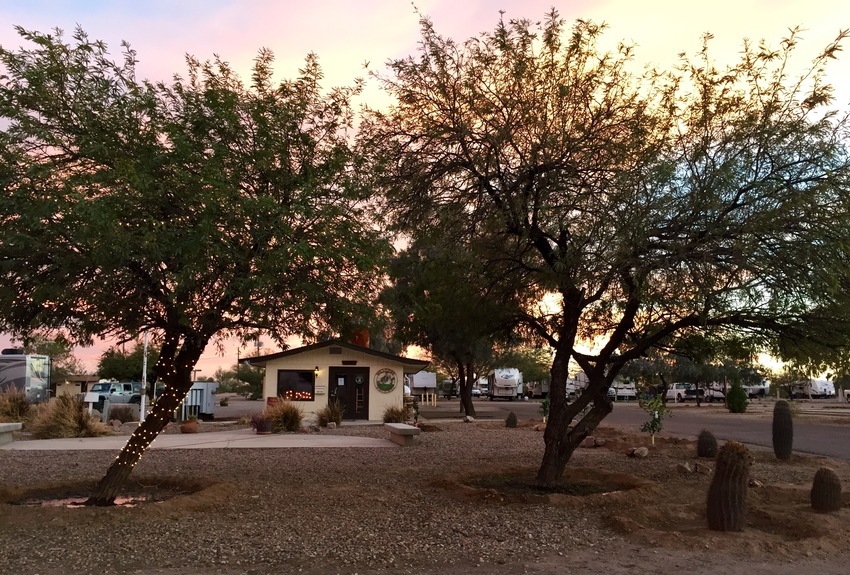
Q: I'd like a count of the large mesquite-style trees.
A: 2